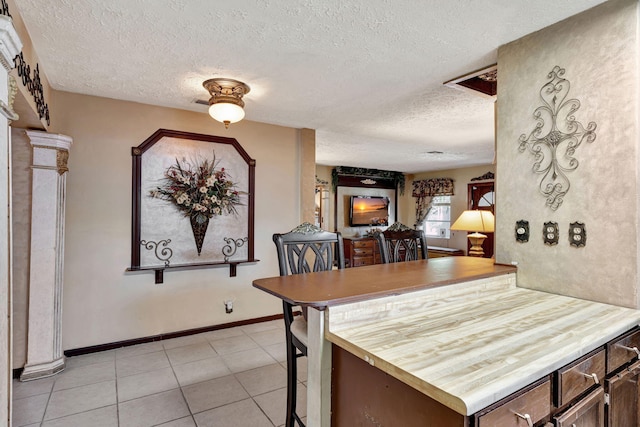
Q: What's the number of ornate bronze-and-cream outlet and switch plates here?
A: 3